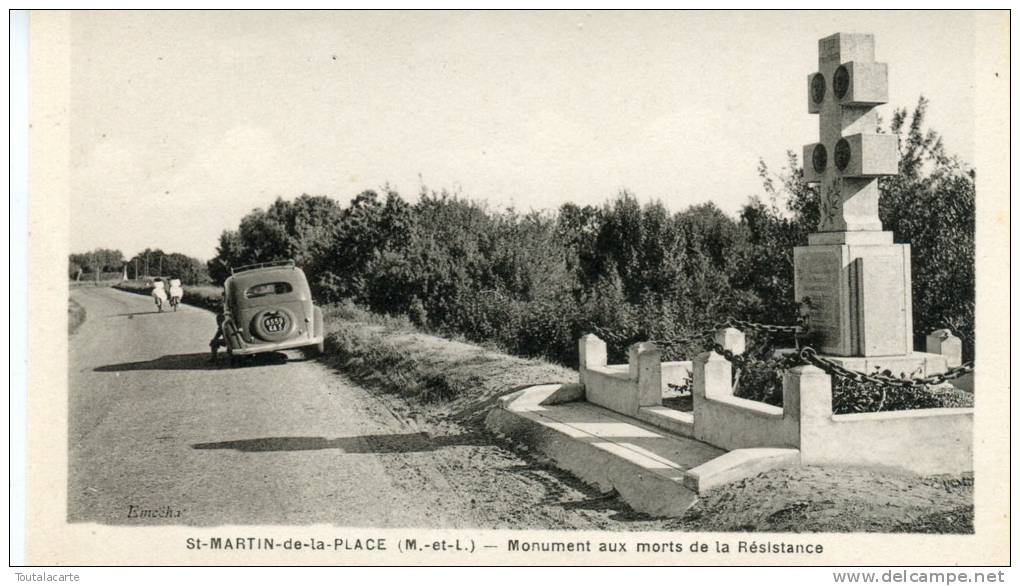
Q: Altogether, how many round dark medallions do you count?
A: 4